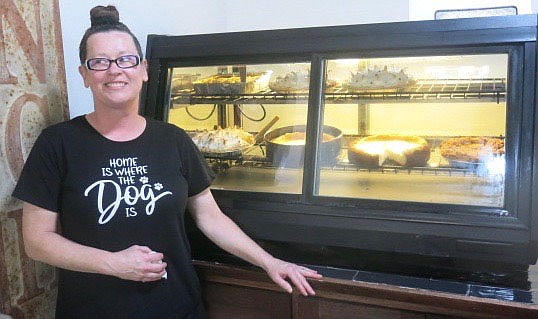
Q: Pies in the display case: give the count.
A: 7